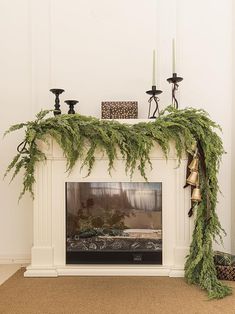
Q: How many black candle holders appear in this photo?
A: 4